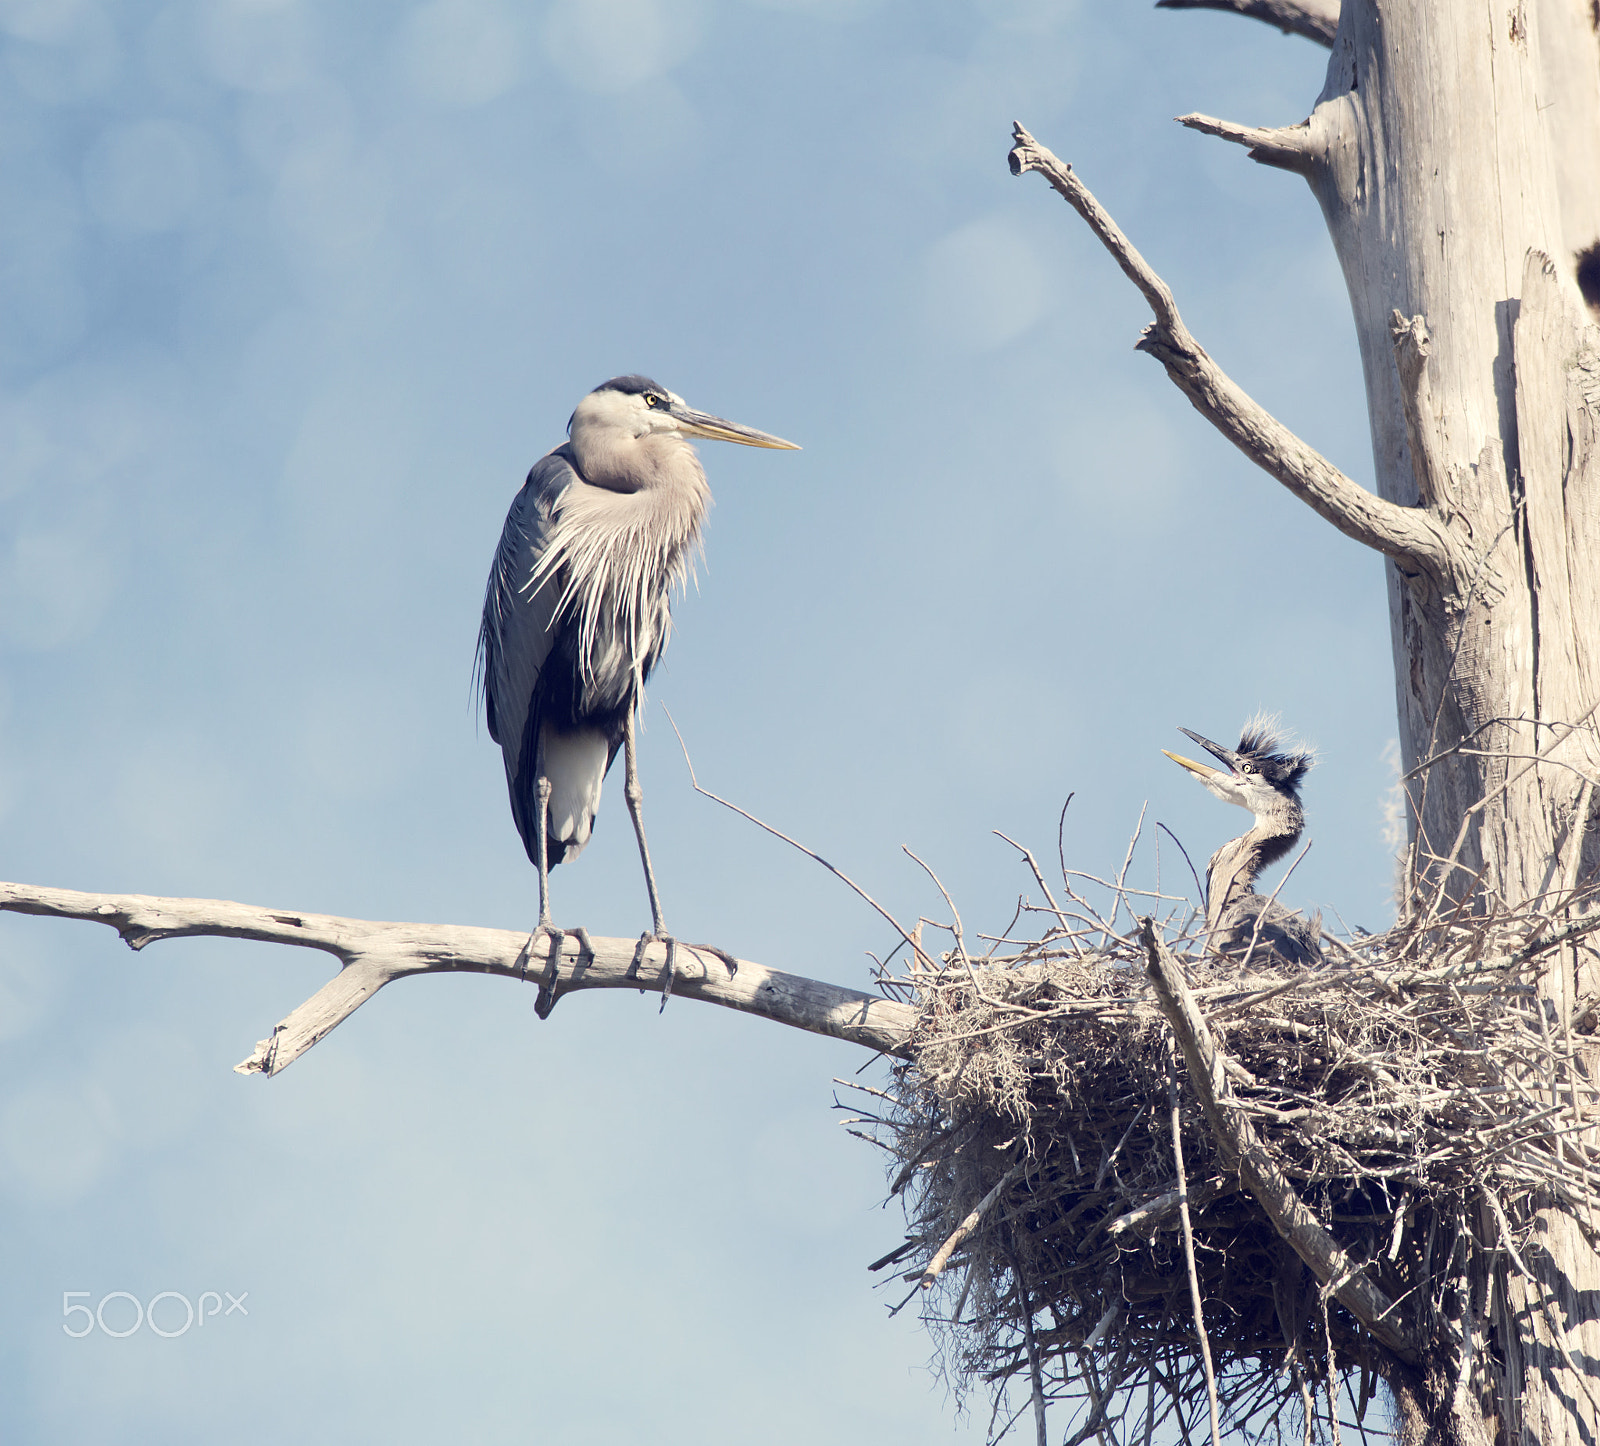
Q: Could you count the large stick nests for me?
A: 1